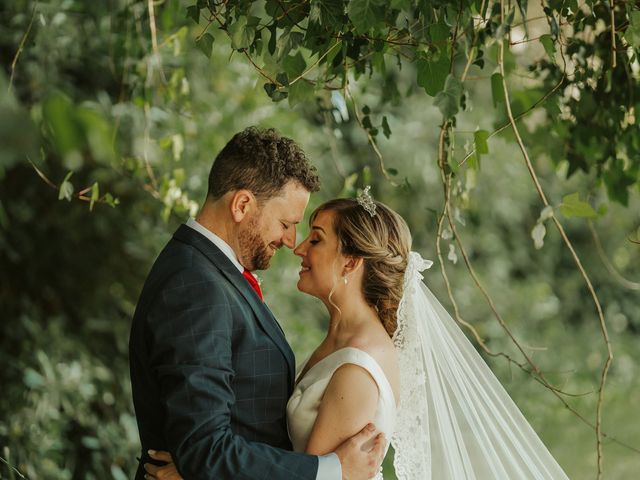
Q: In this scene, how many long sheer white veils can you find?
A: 1